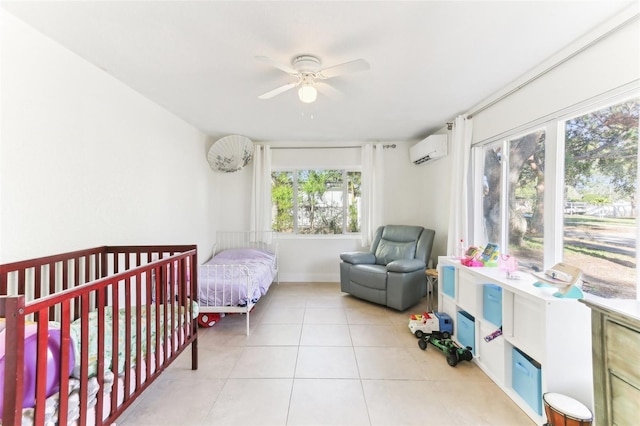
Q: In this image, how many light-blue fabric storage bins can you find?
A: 4